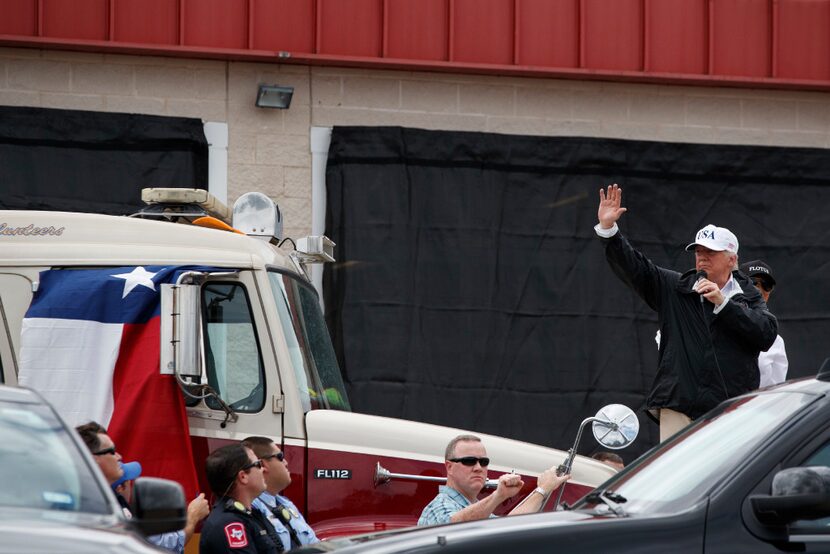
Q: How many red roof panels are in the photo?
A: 13